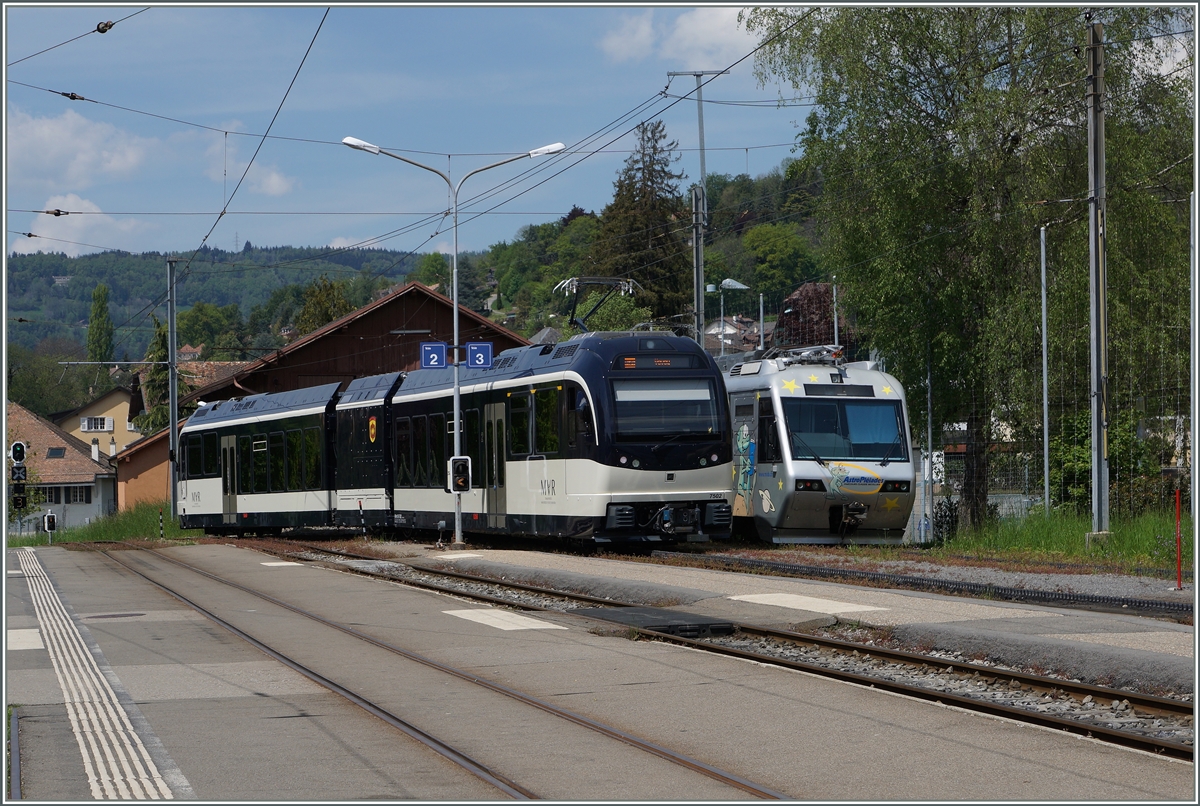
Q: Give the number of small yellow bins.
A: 0